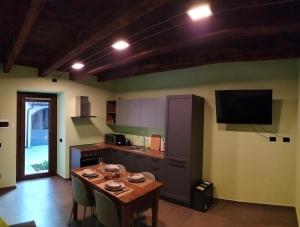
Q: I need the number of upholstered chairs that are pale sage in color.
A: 4